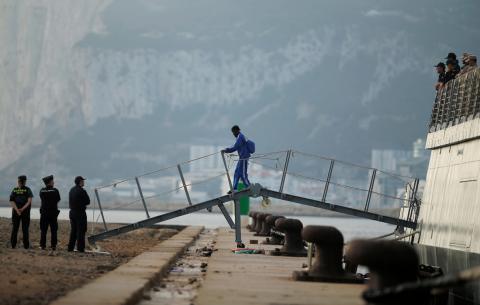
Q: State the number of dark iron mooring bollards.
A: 7